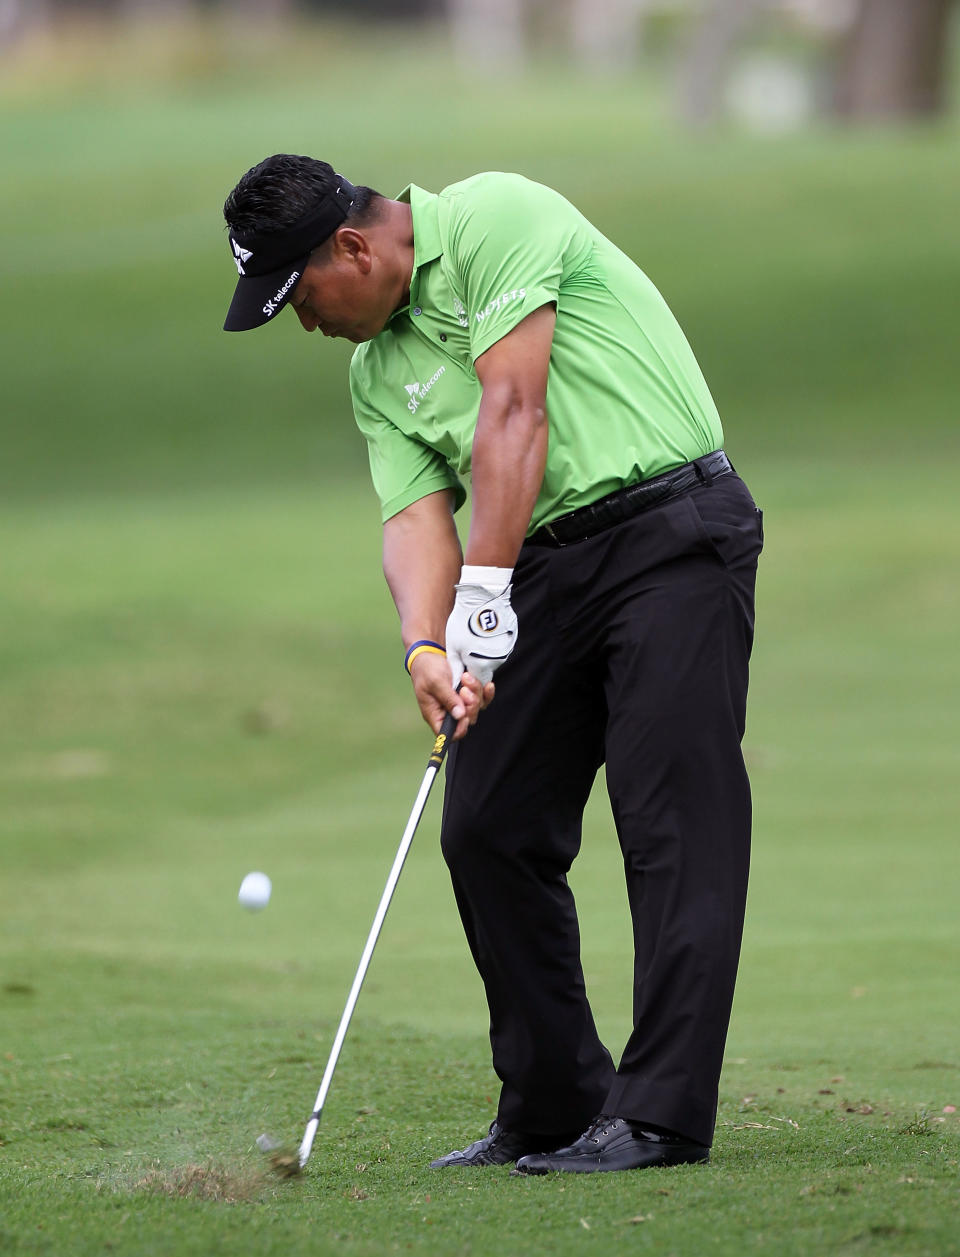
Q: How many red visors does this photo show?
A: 0